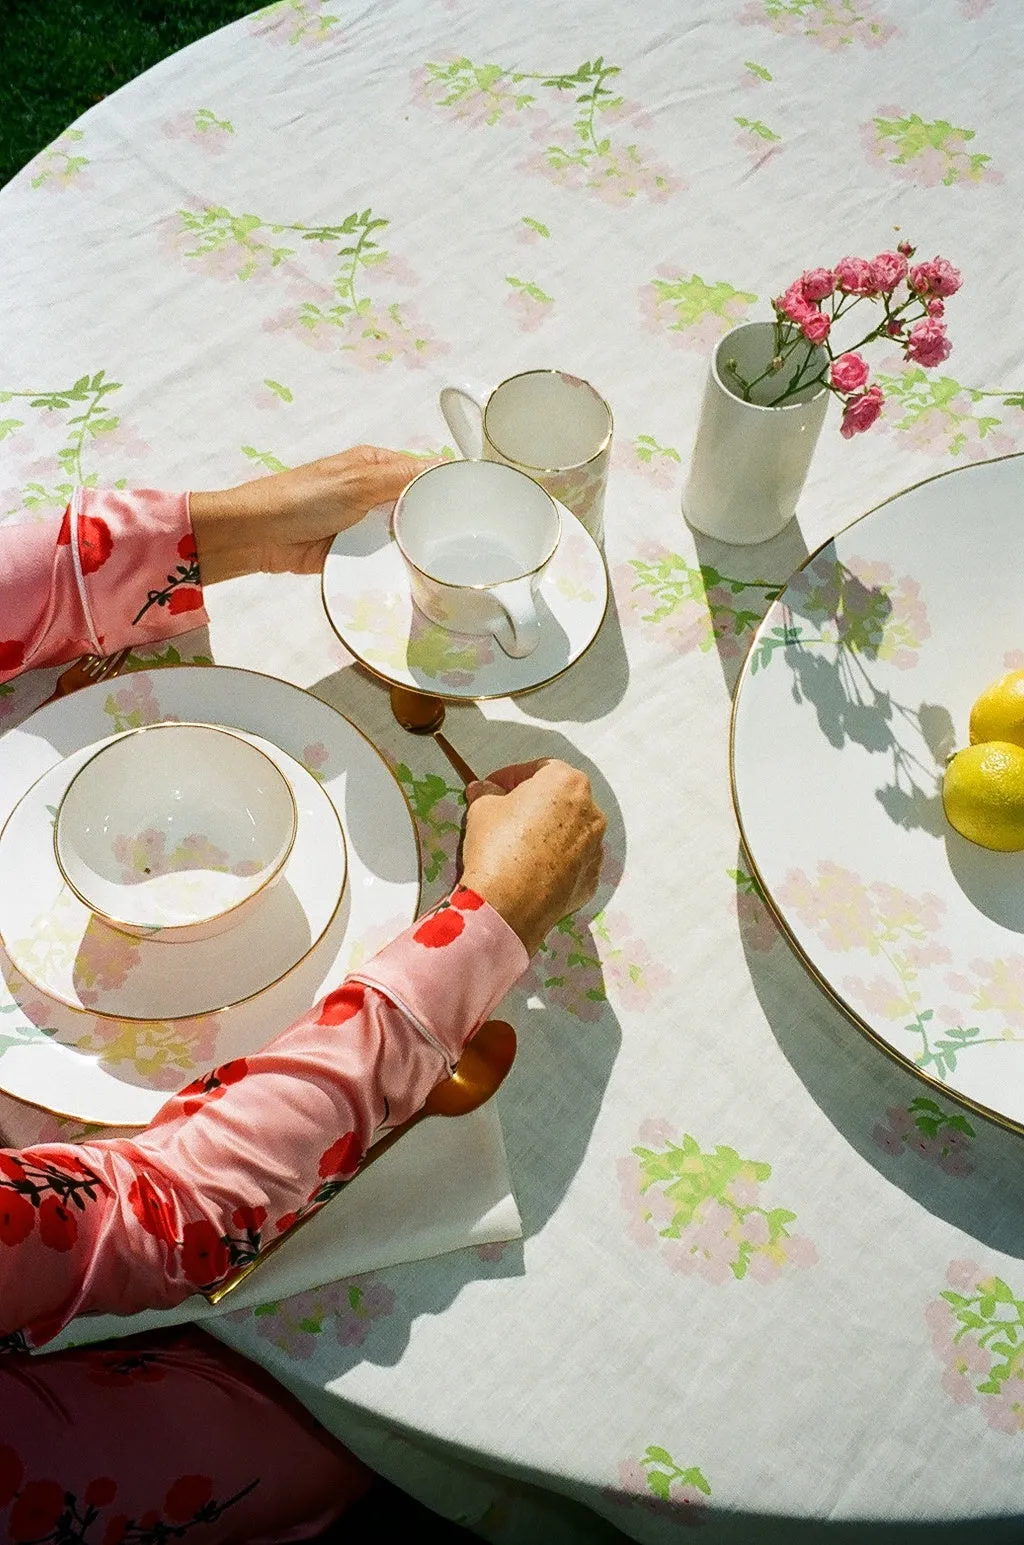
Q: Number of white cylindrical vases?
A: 1